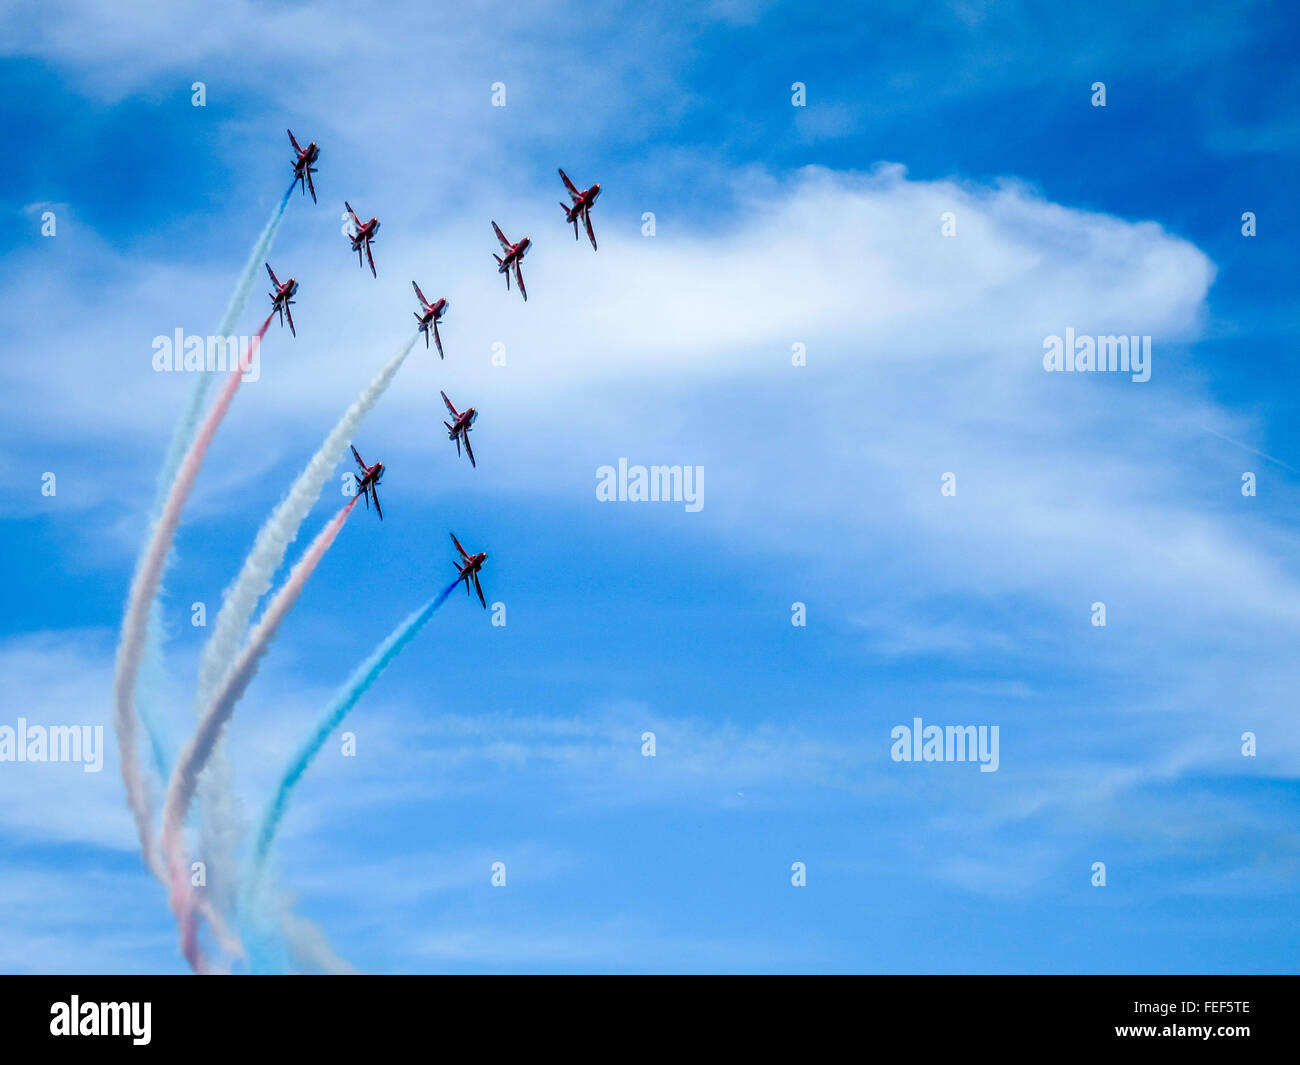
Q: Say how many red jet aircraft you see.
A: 9